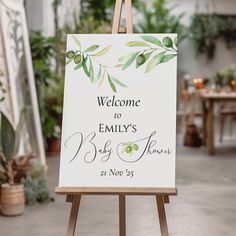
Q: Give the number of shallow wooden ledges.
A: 1